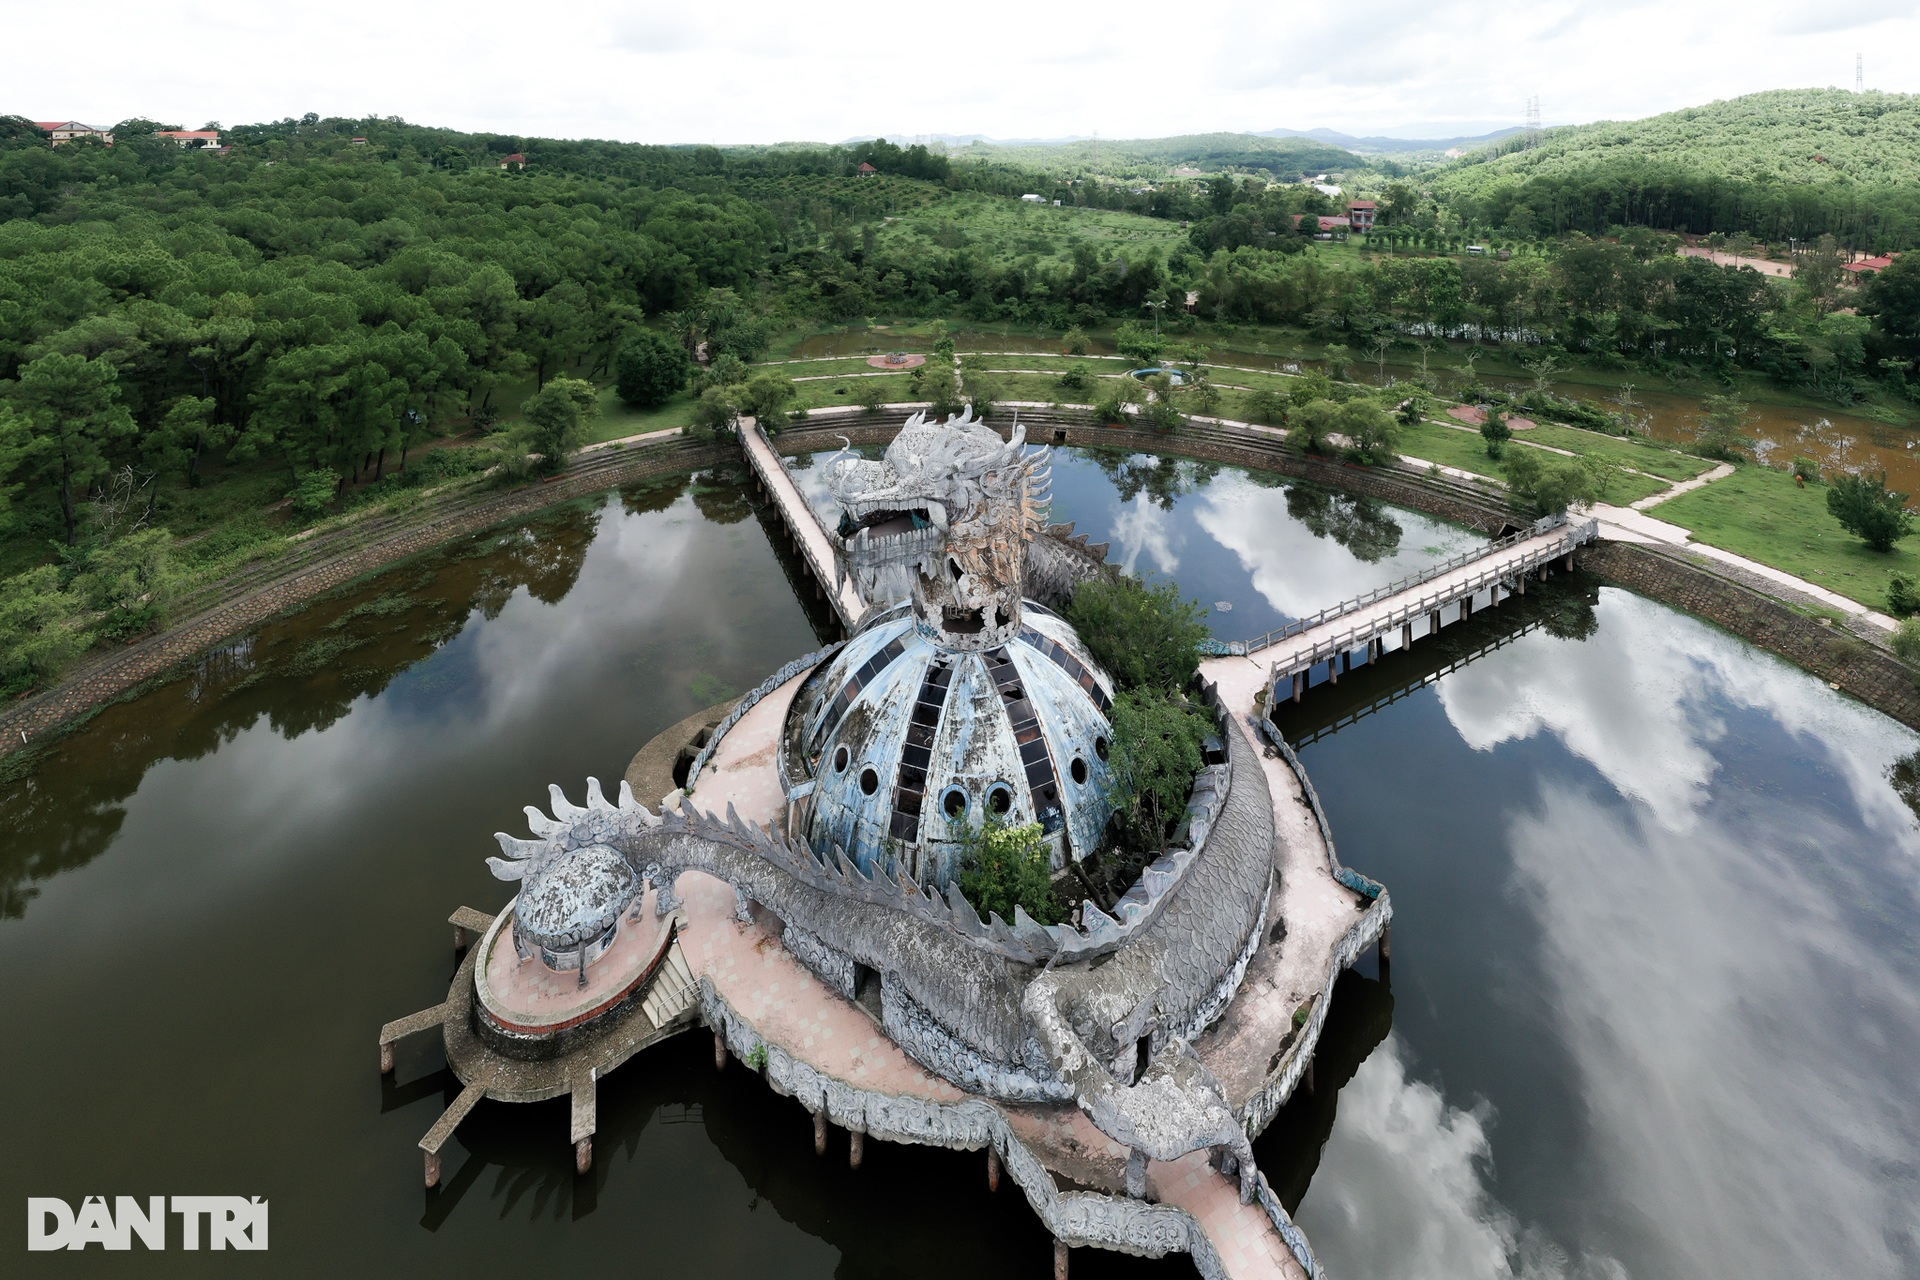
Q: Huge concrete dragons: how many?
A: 1